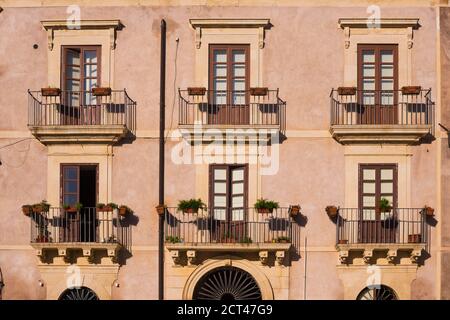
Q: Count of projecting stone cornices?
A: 3